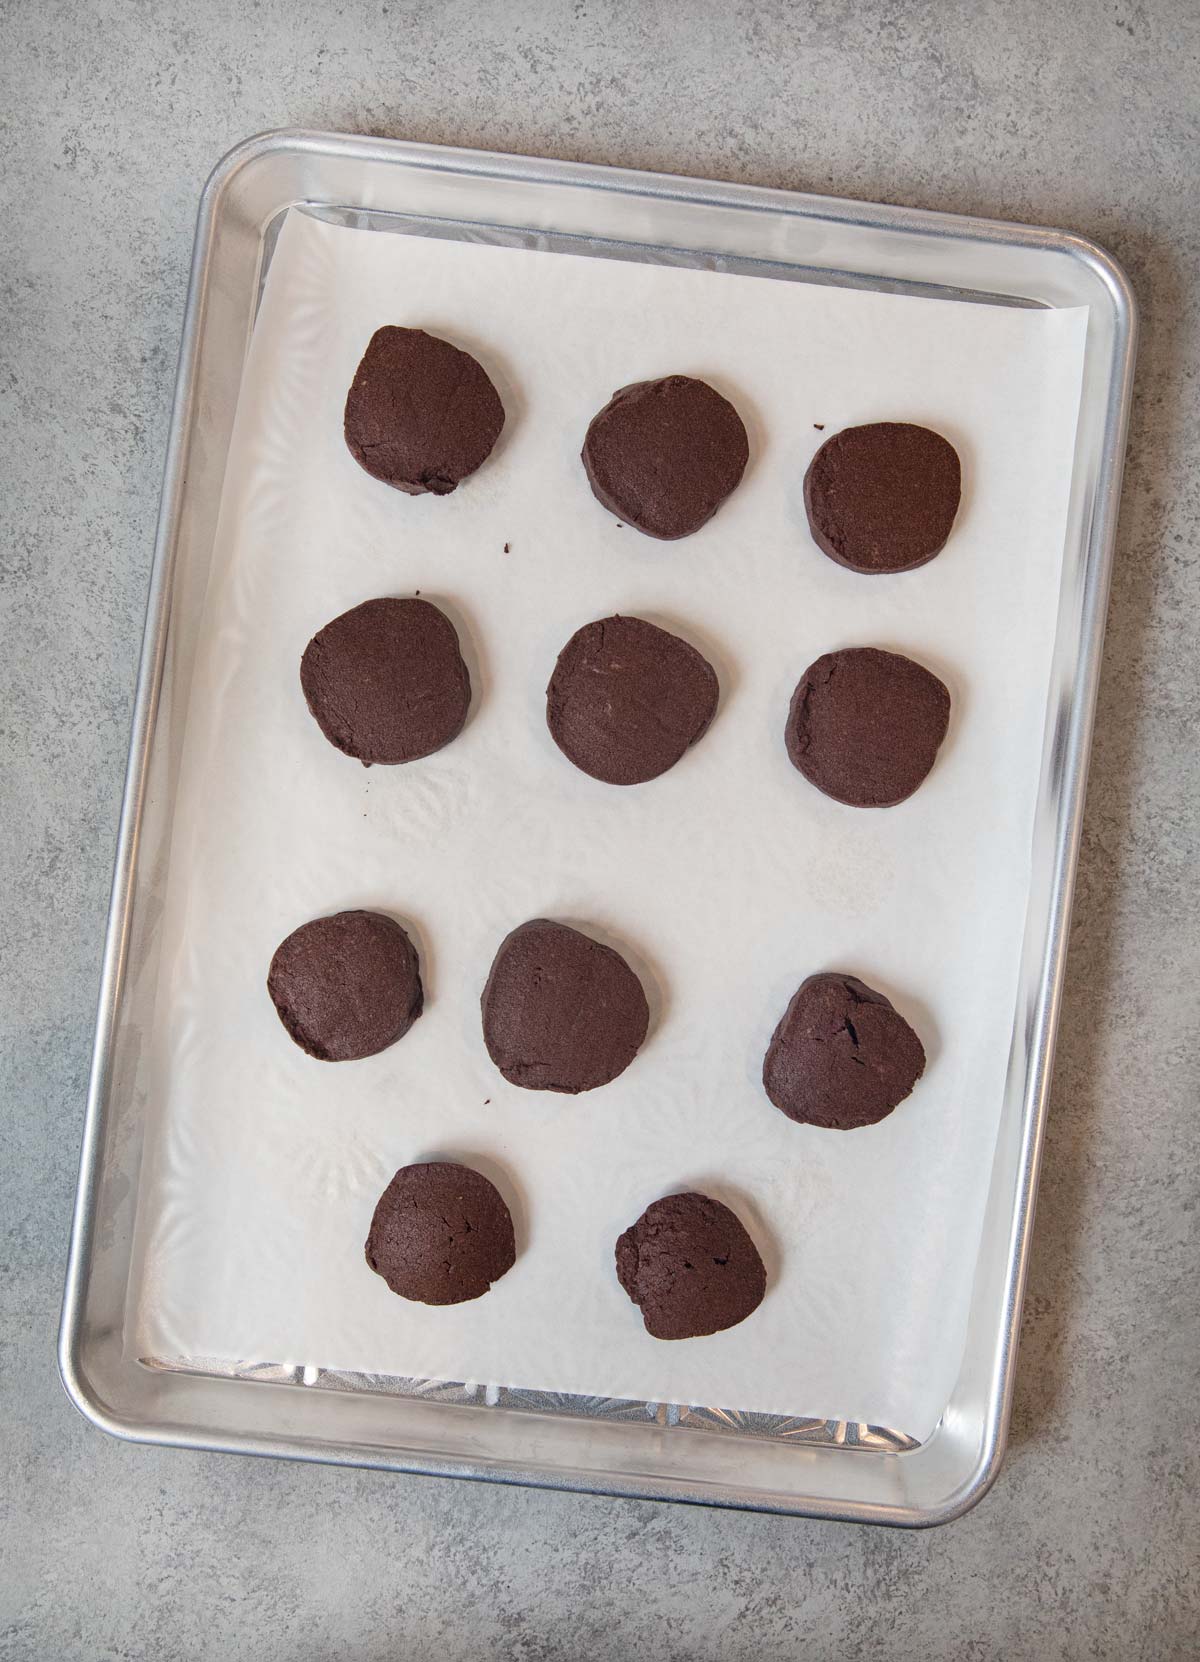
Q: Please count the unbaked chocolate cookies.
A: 11